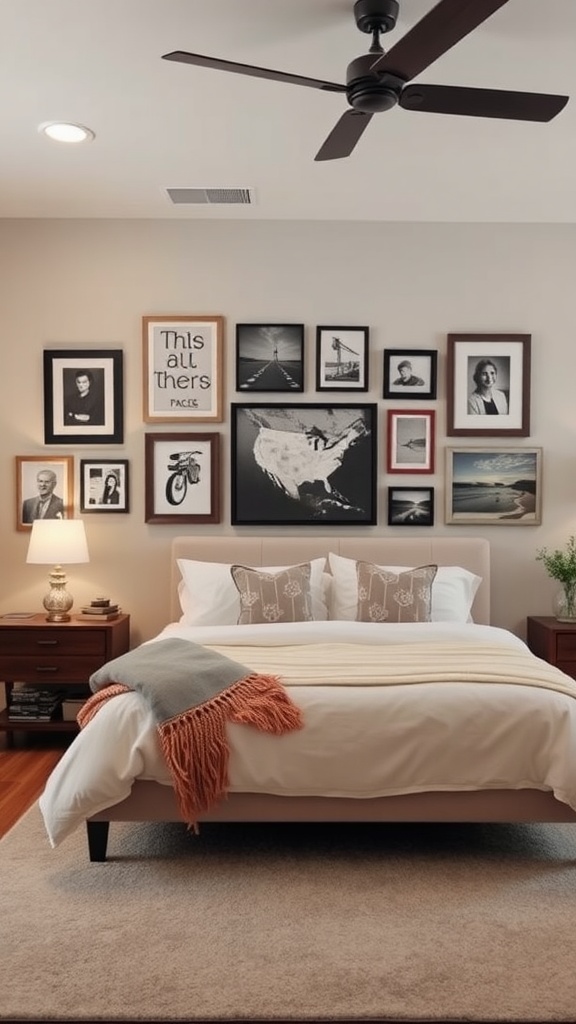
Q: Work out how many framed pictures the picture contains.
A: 13